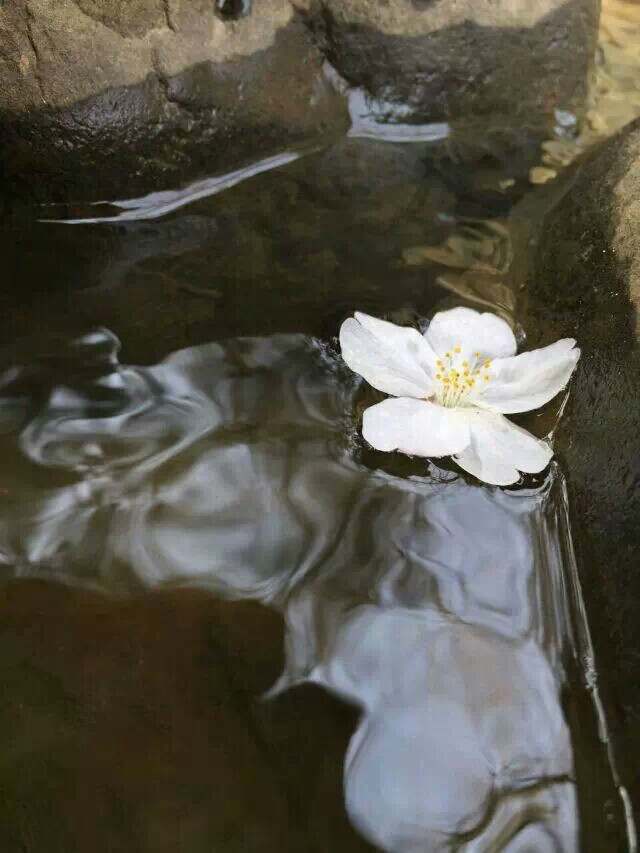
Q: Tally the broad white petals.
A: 5